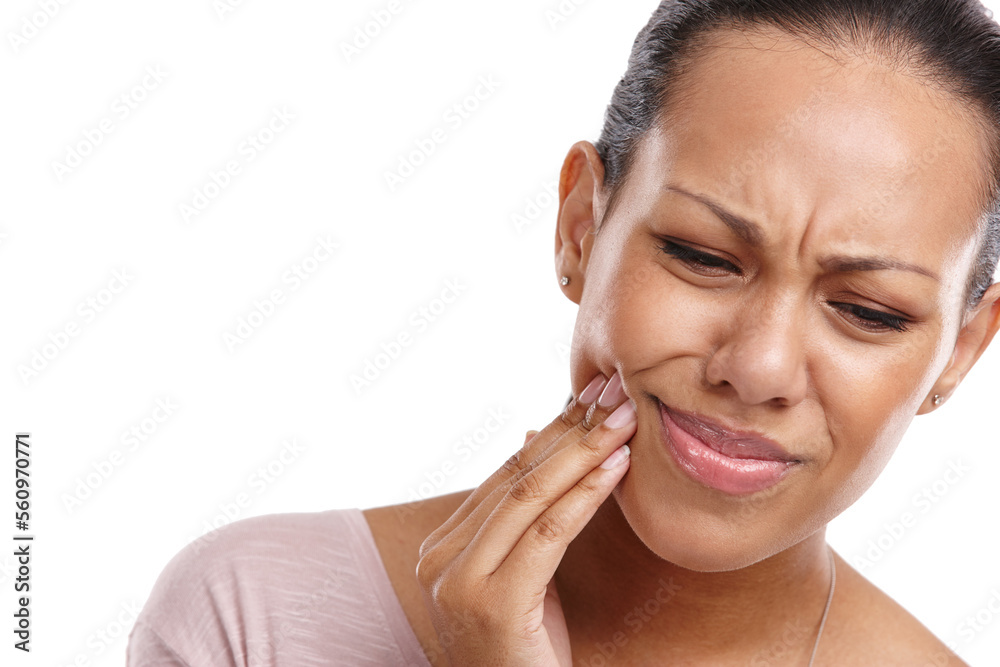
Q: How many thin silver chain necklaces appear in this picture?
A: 1